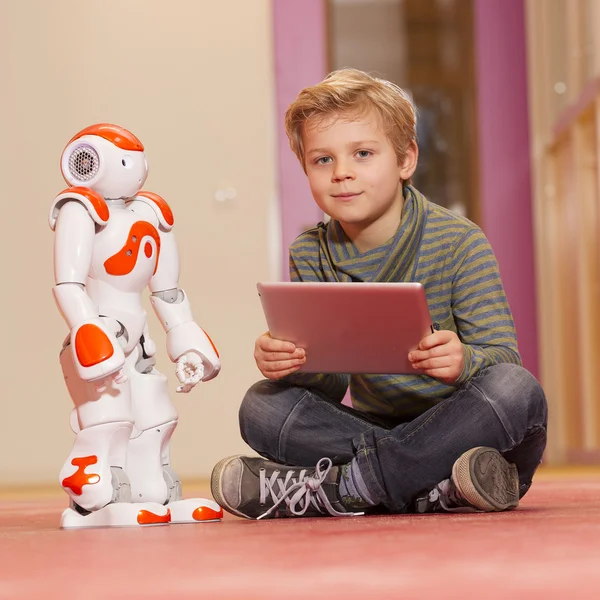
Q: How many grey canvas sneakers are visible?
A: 2